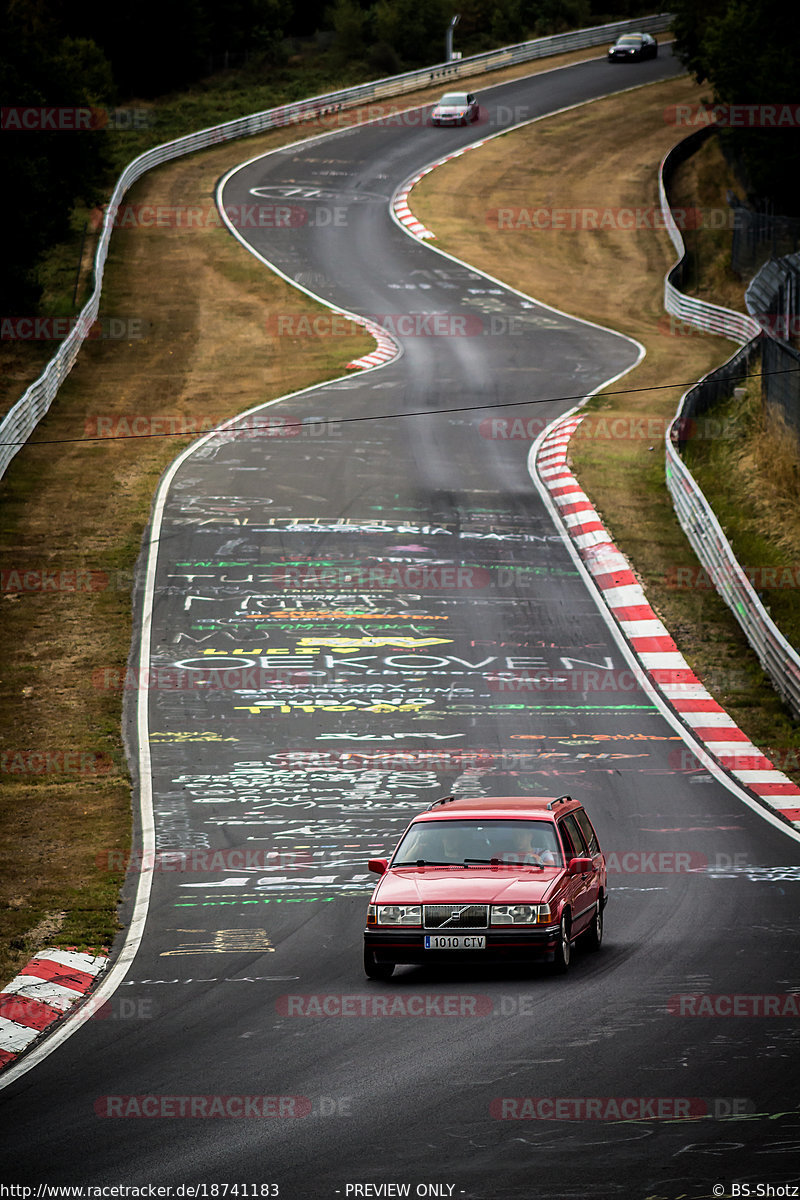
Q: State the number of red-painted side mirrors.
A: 2